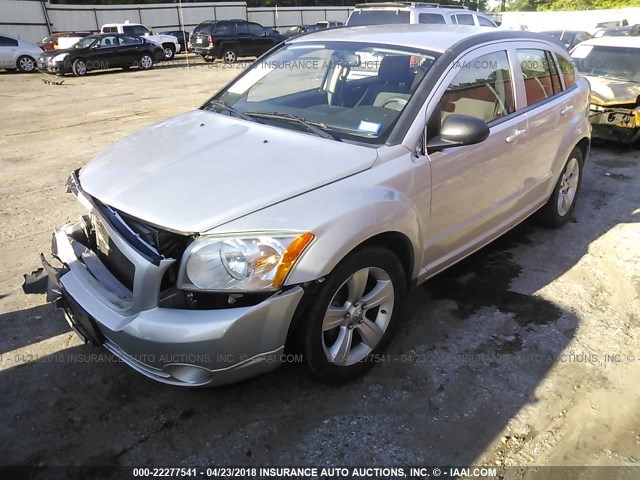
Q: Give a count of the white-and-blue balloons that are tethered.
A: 0